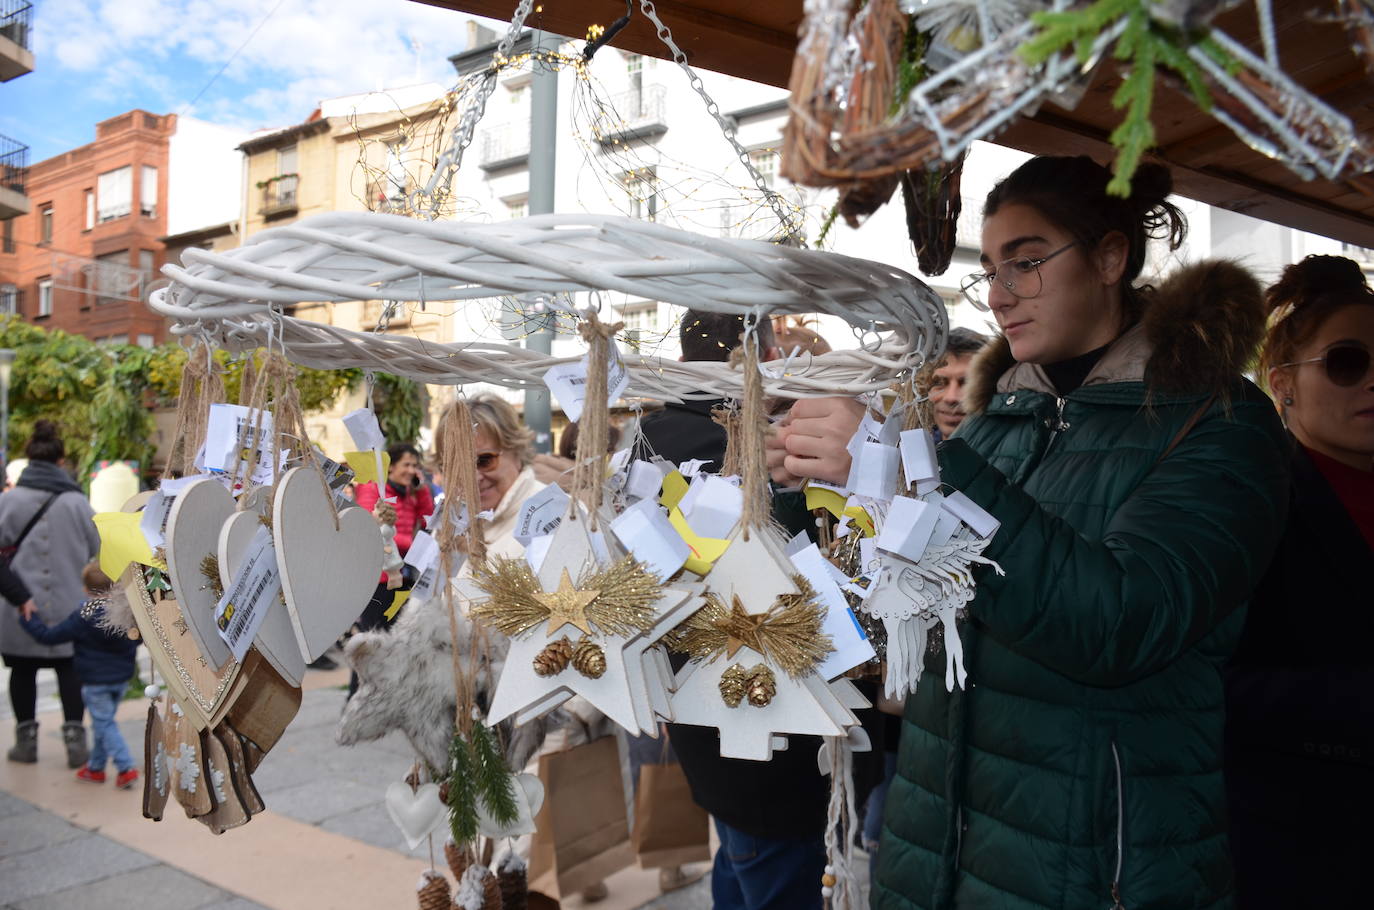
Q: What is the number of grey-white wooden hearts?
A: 3